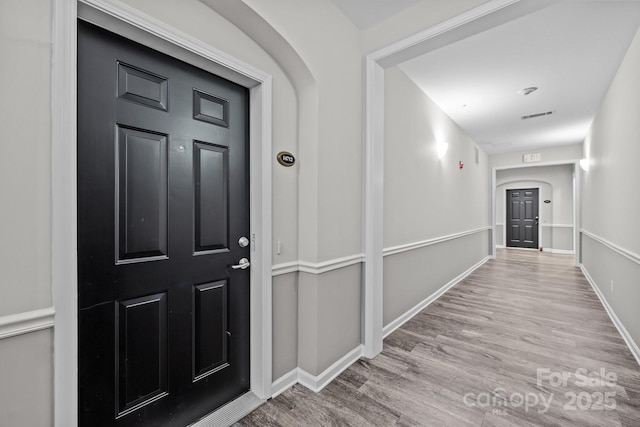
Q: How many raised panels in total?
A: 12